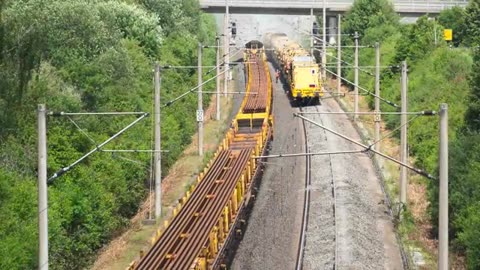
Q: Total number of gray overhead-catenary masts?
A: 12